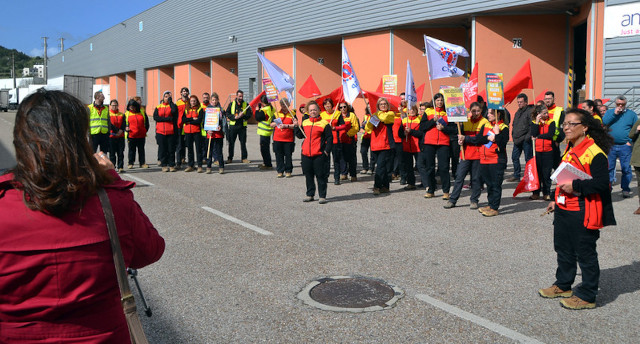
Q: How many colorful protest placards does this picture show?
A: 5